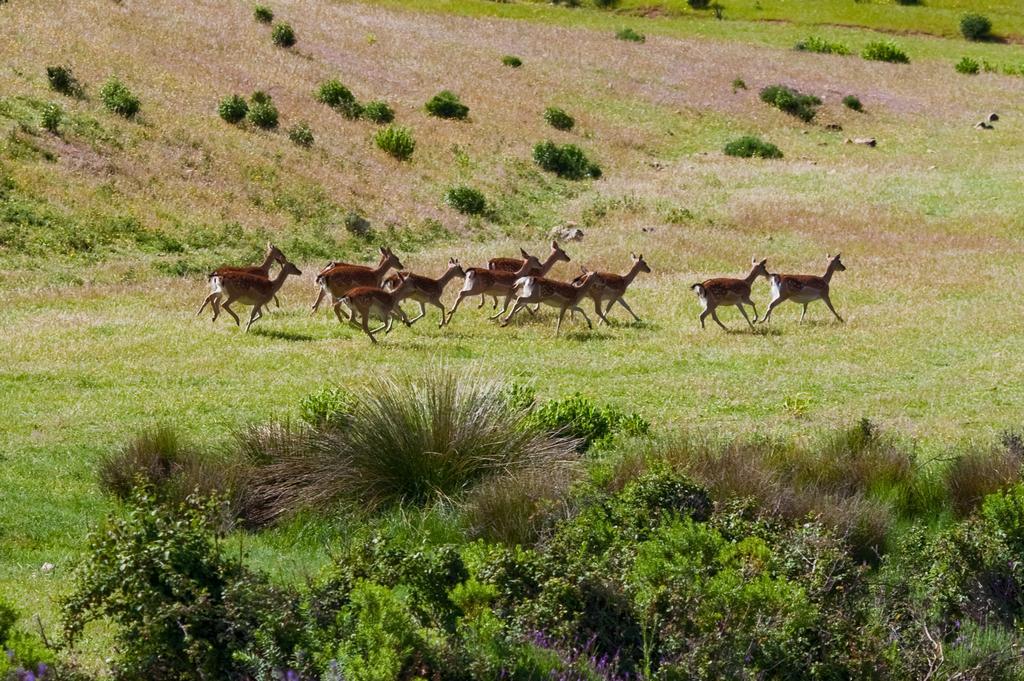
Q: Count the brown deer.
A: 11